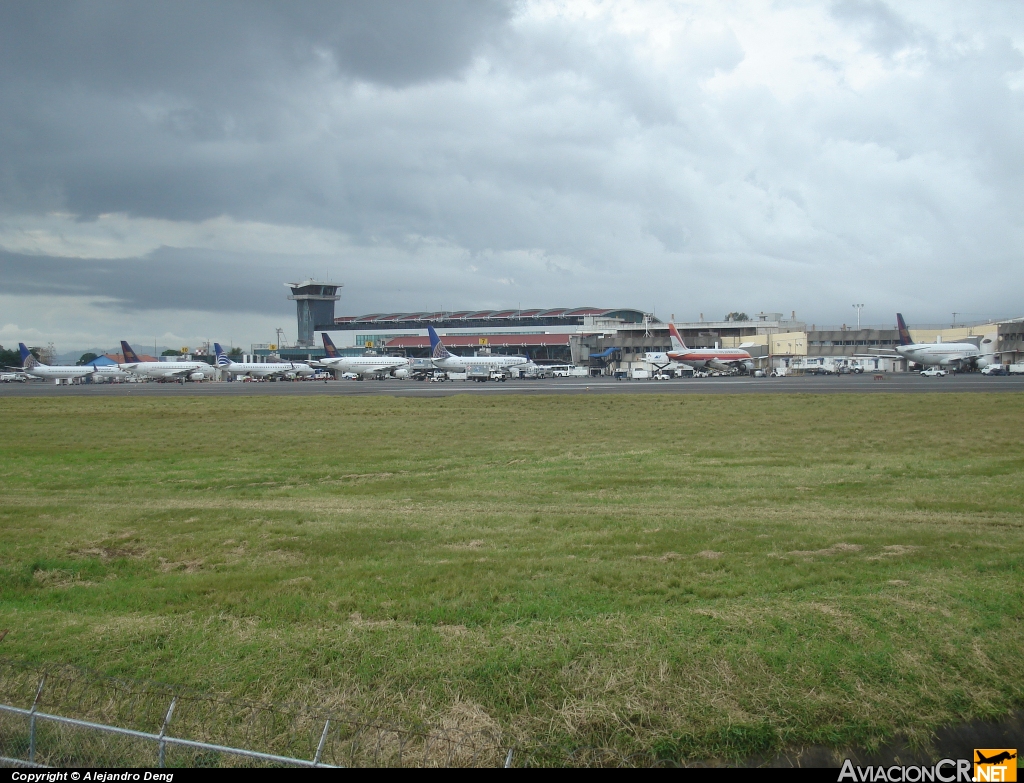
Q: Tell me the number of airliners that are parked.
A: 7